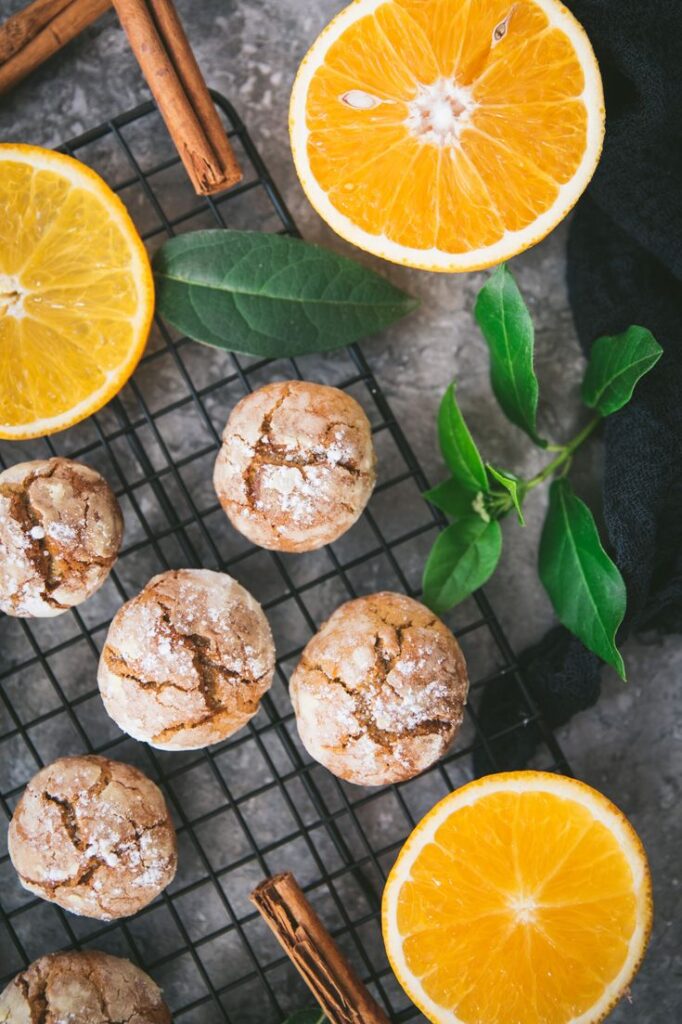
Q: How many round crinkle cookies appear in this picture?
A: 6